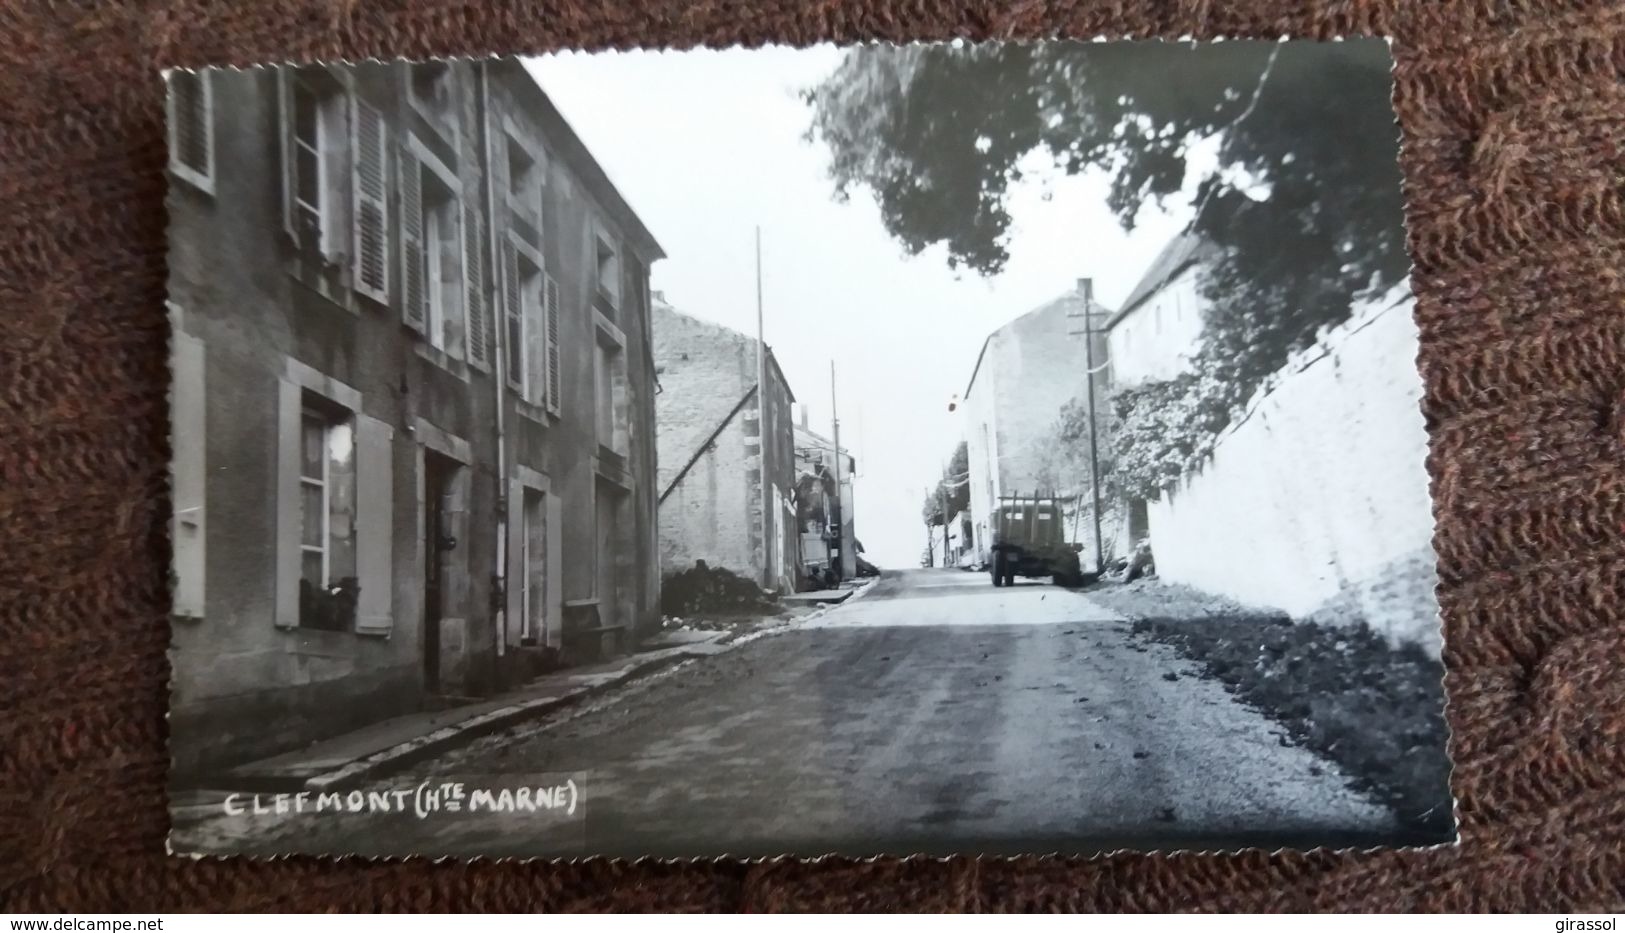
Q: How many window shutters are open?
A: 12